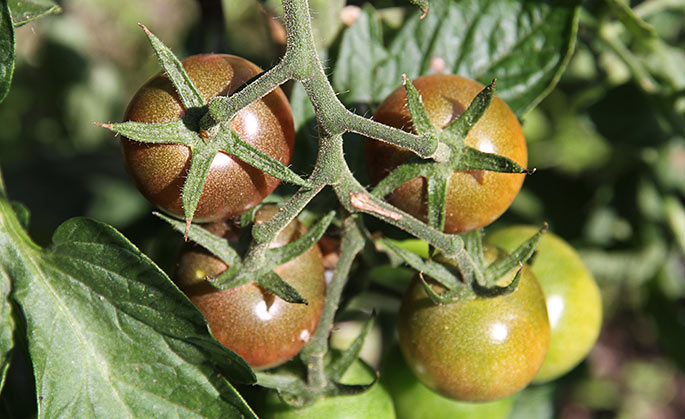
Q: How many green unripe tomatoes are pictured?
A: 3